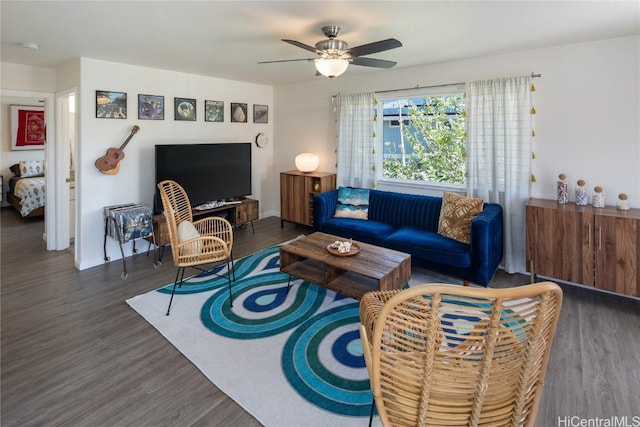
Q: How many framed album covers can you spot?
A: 6